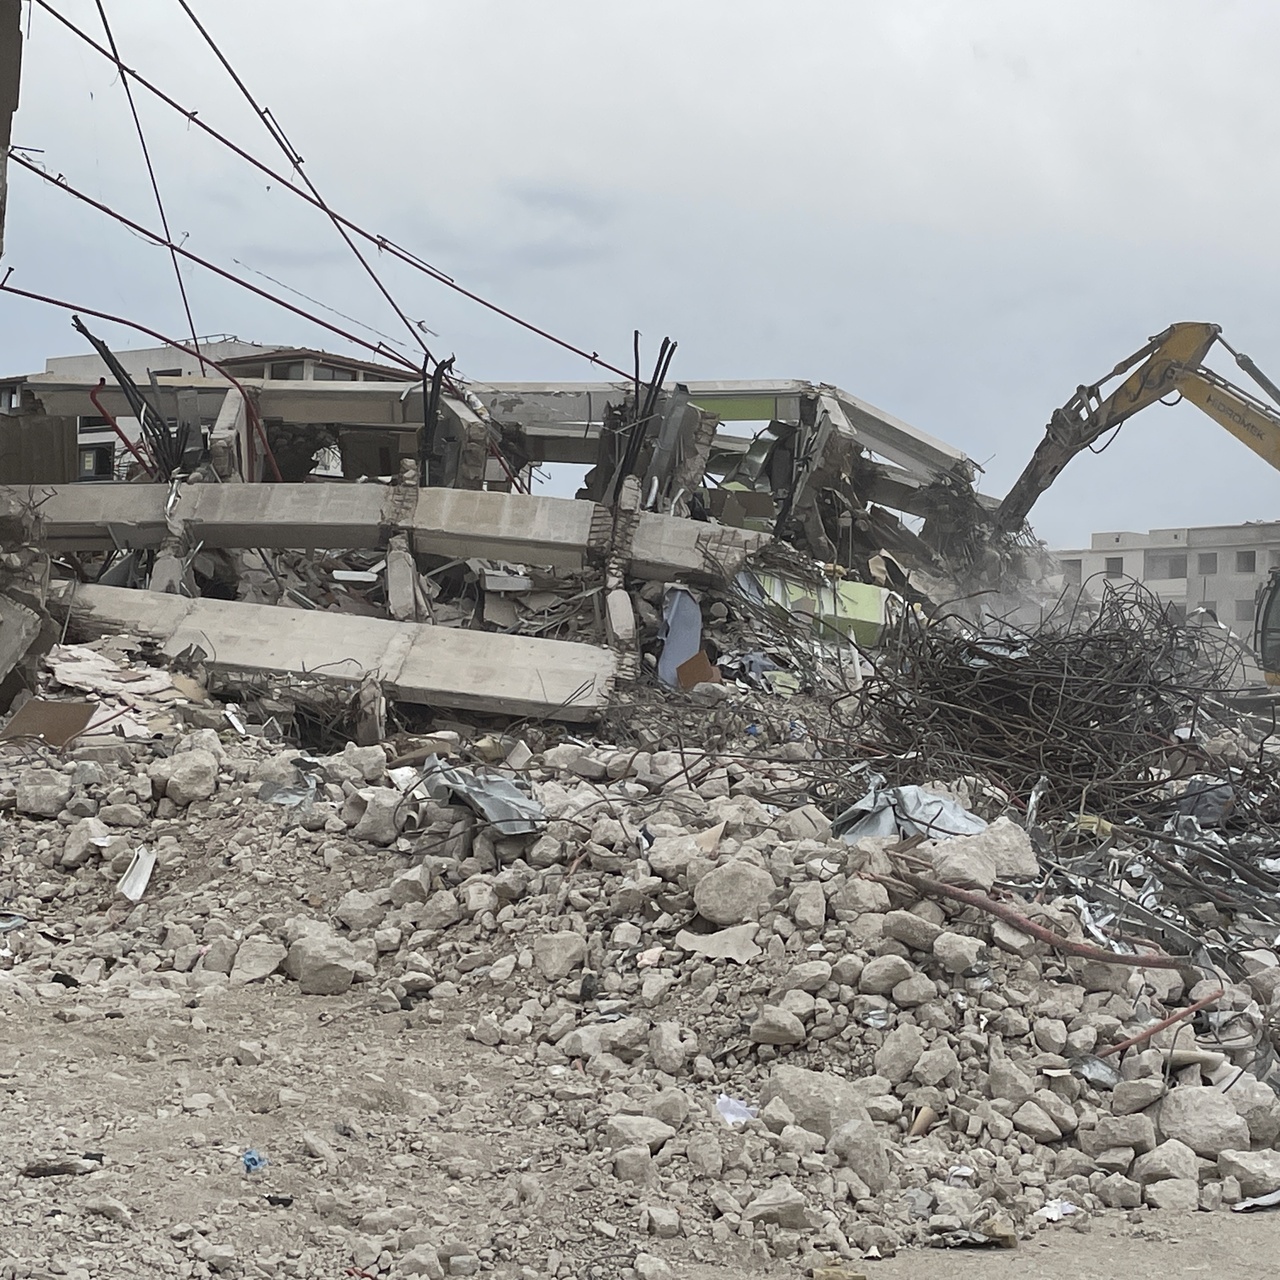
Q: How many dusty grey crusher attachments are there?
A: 1